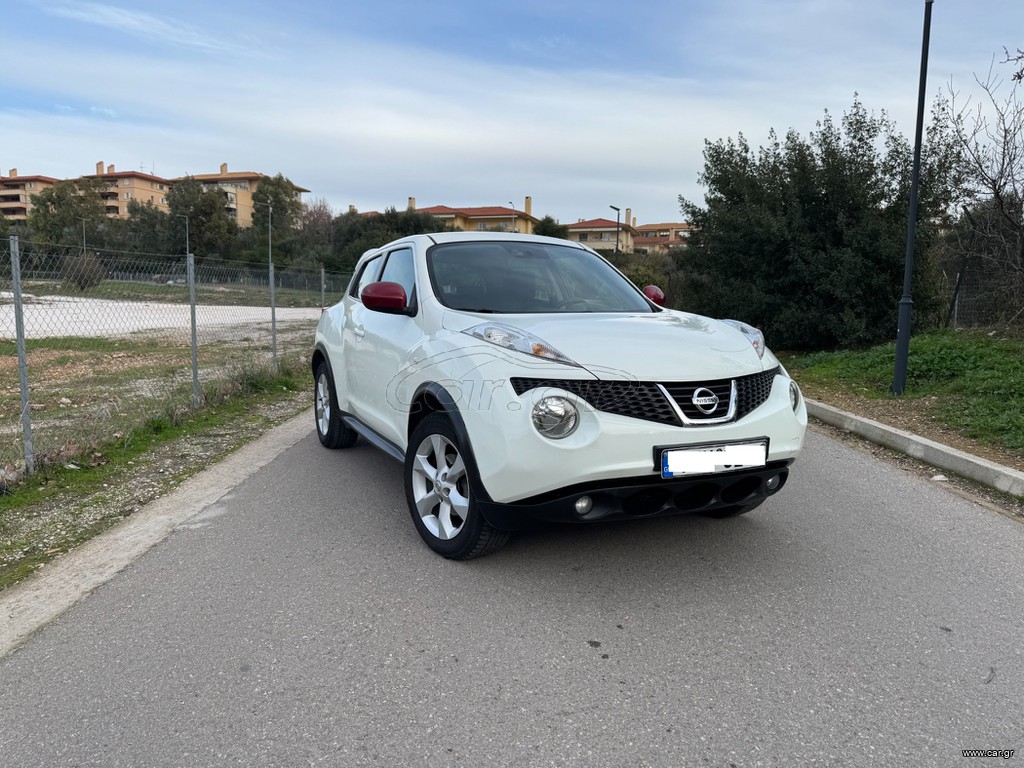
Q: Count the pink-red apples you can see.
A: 0